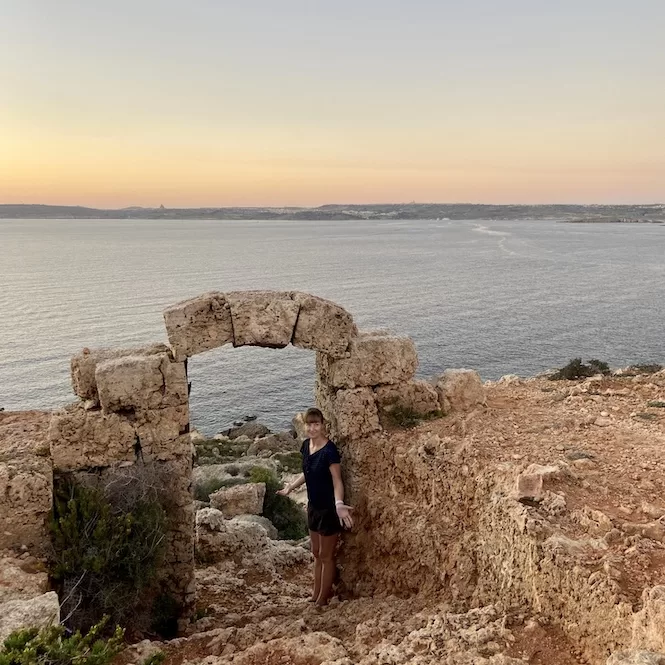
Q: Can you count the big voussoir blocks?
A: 3